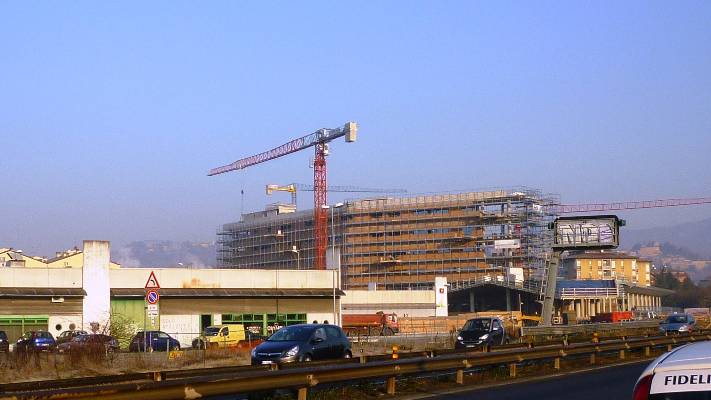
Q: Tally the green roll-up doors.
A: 1